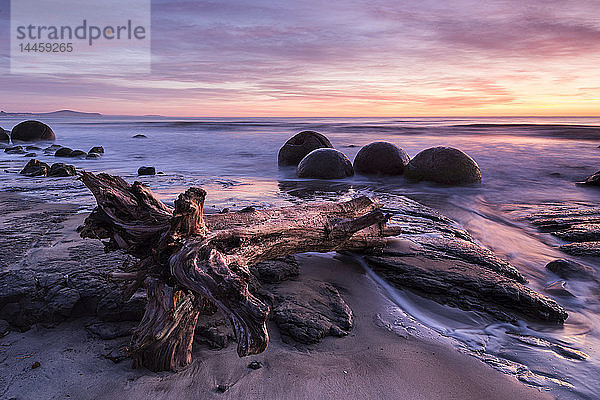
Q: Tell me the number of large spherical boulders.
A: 5